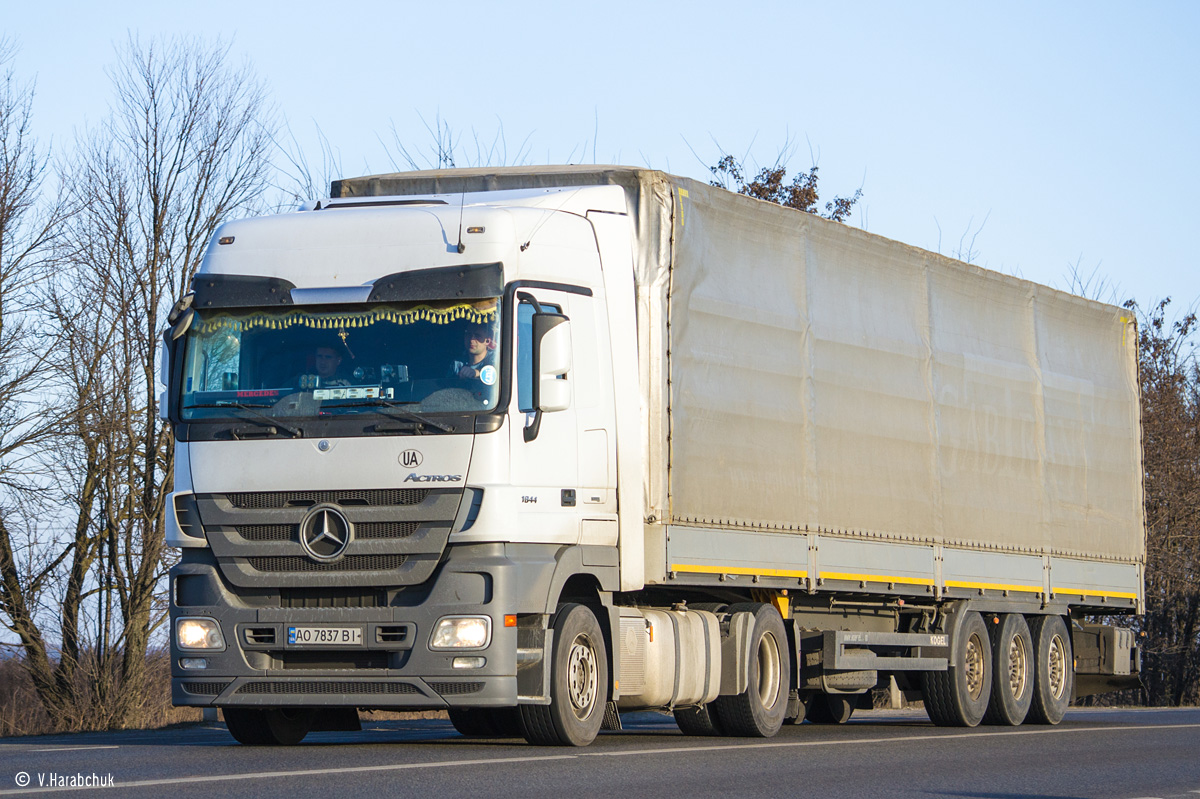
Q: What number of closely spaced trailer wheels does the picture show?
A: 3